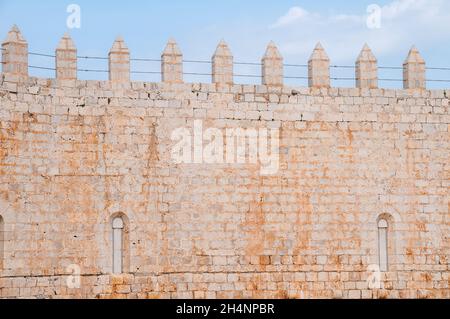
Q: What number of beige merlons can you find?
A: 9